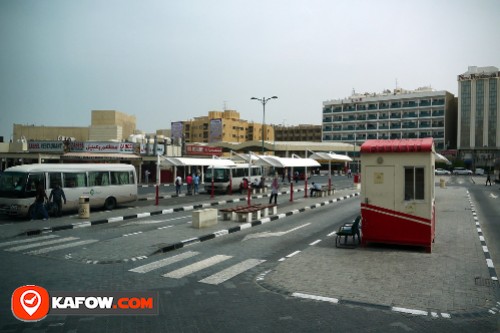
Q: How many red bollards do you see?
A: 7